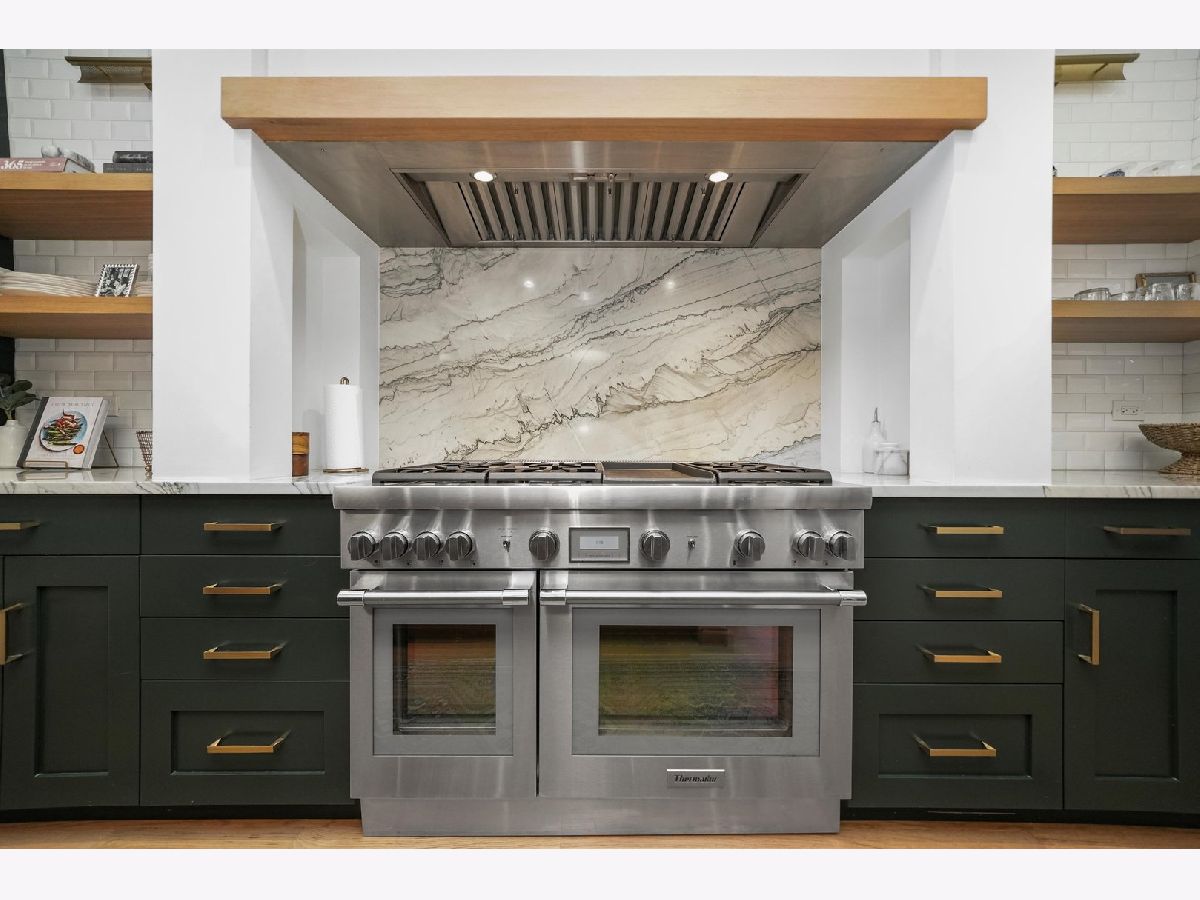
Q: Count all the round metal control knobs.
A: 9